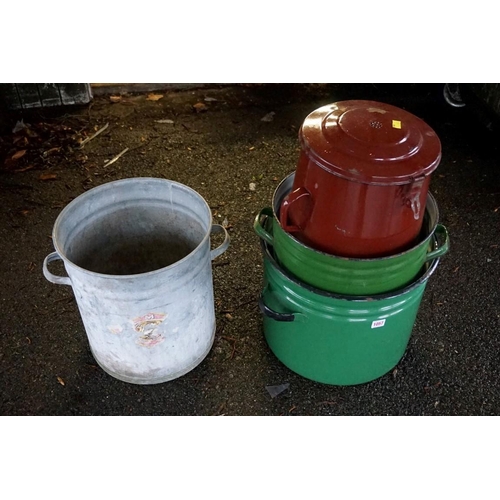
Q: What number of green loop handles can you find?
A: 2